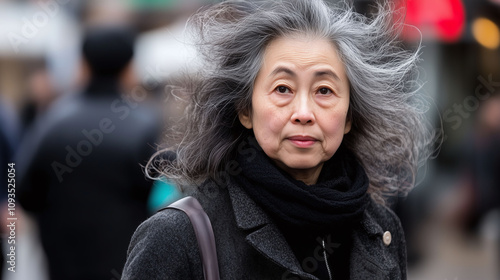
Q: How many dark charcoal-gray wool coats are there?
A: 1